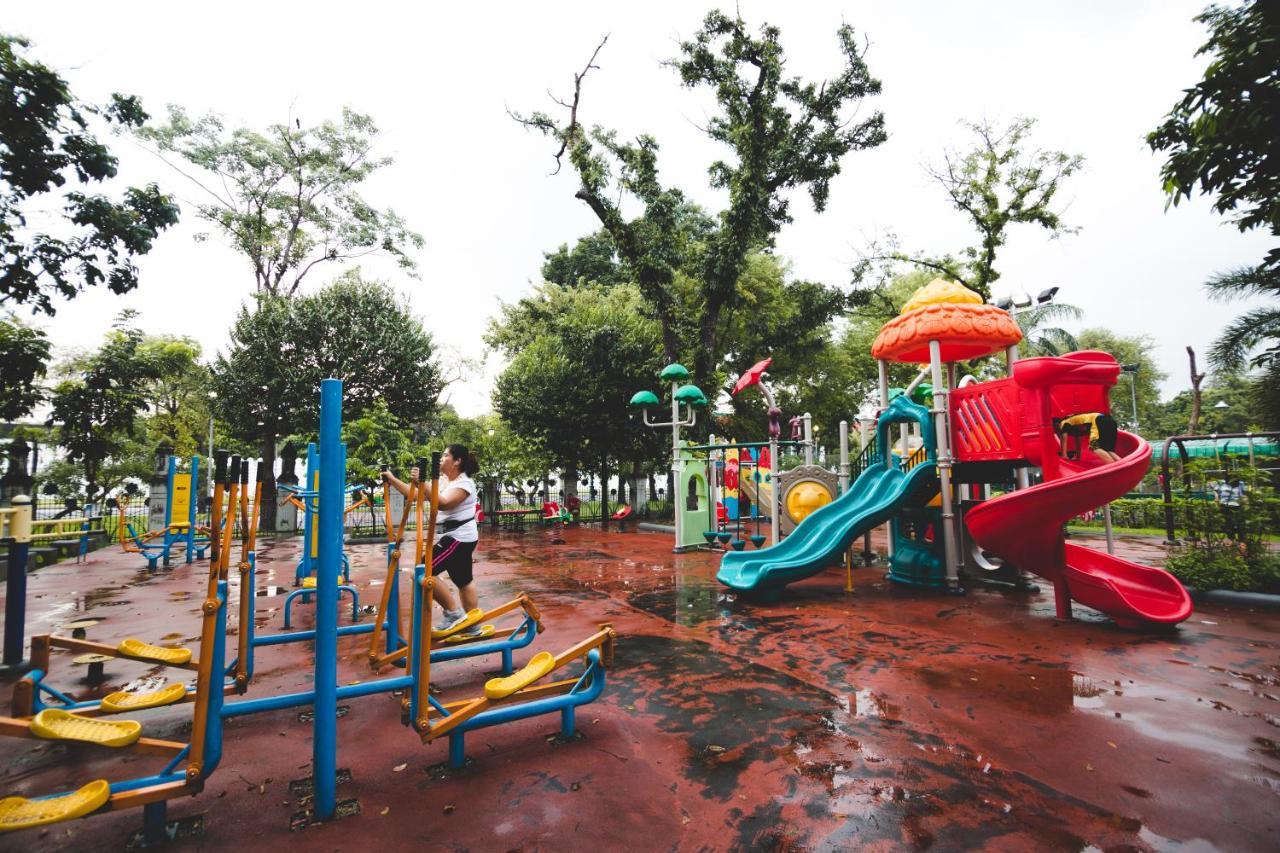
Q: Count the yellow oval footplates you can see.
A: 7